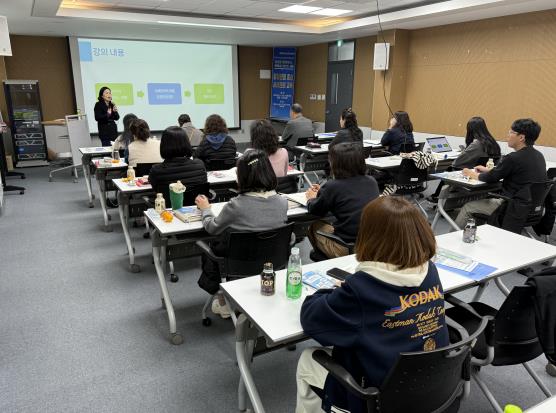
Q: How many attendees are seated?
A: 14